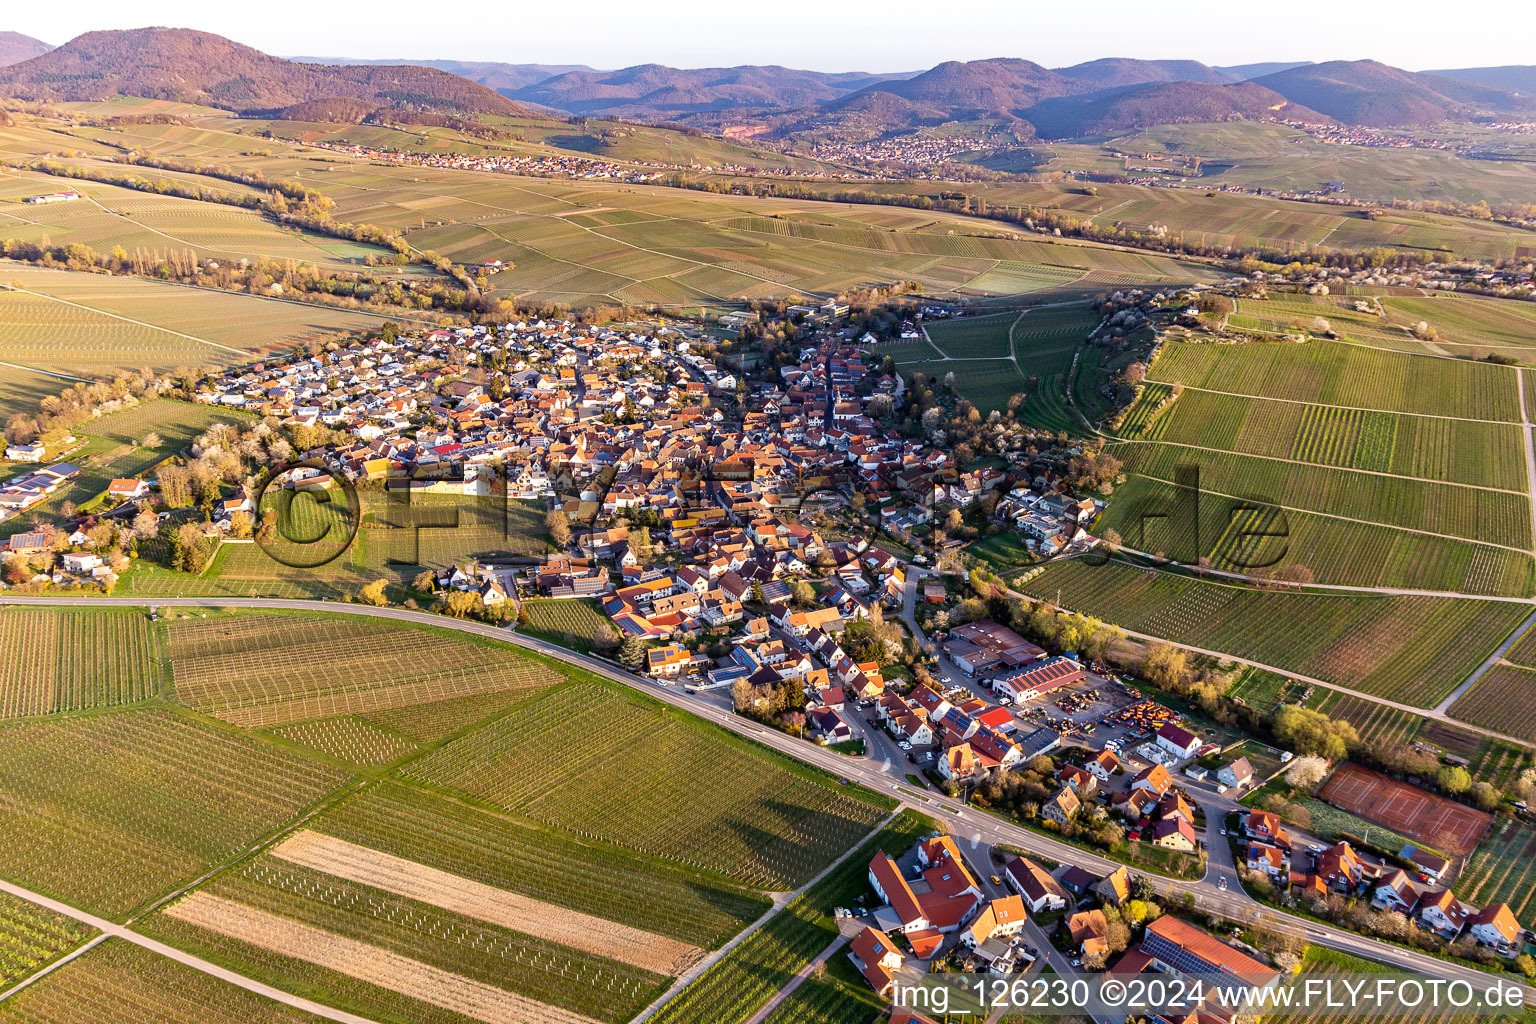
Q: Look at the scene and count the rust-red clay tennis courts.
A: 3